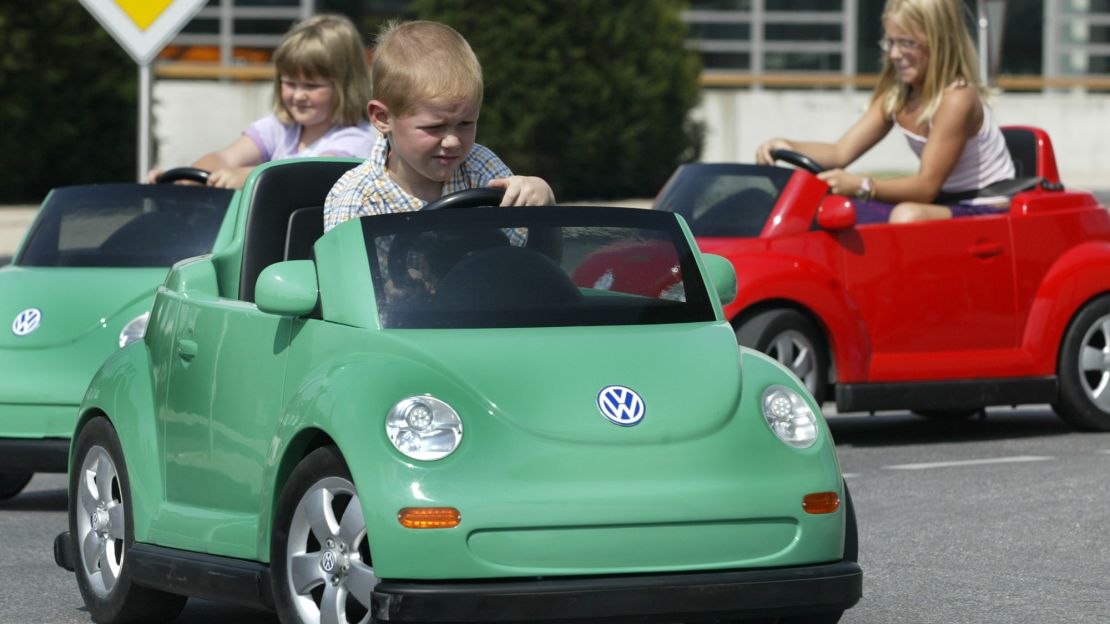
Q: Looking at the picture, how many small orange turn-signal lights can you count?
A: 2